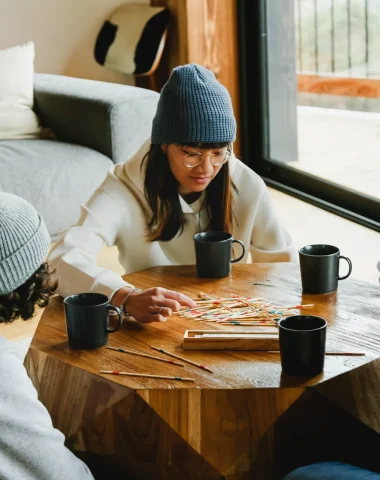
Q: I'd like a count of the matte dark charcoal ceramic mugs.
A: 4